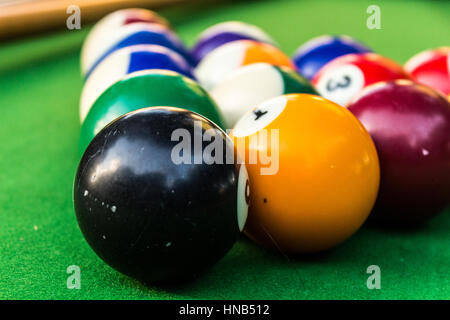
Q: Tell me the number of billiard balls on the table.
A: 13